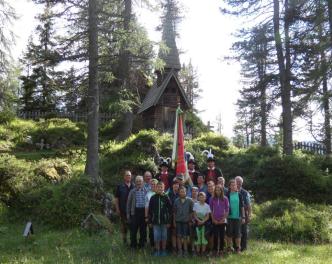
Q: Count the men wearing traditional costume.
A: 3